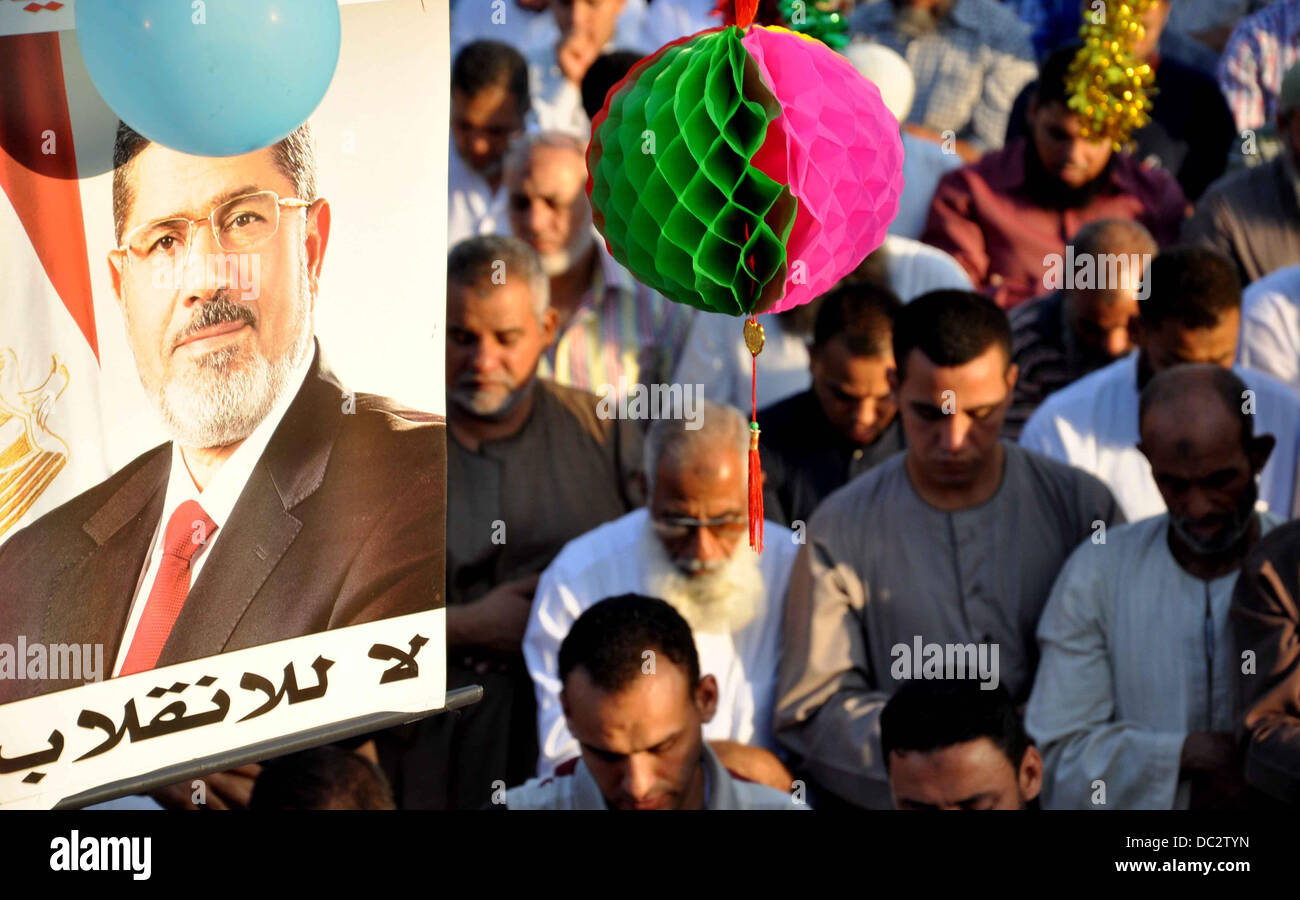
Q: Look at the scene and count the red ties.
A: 1